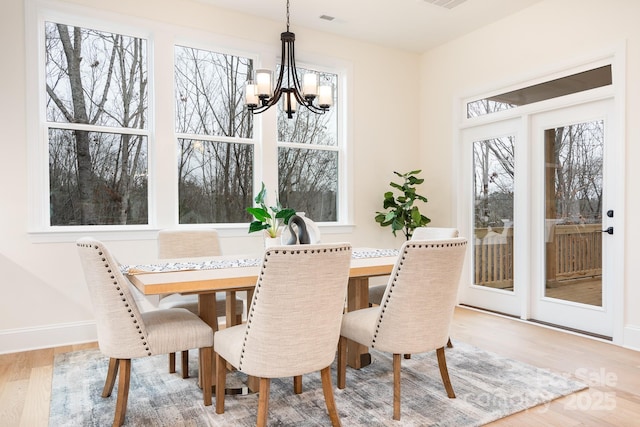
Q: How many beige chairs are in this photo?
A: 5